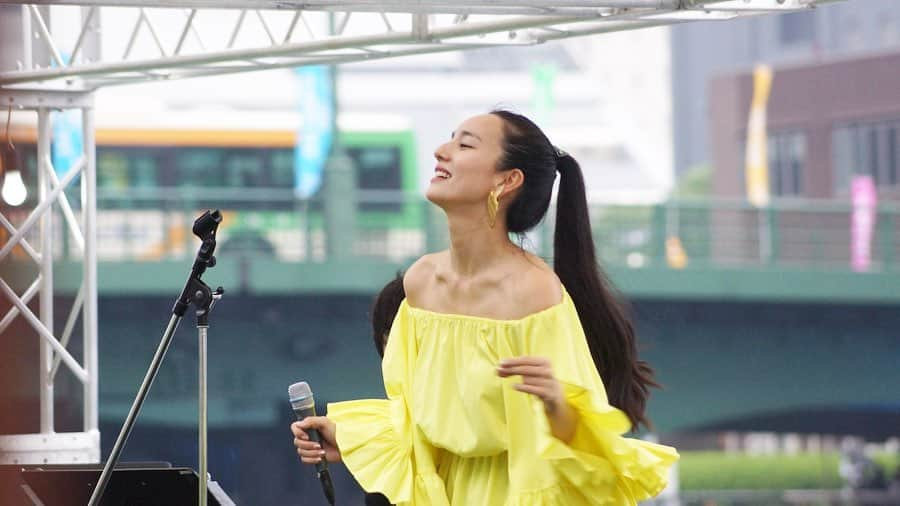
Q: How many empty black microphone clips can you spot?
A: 1